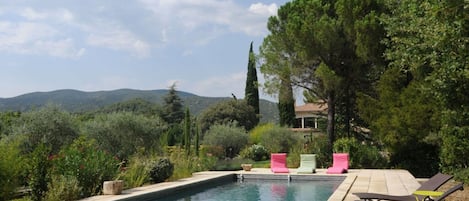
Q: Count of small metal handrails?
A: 2